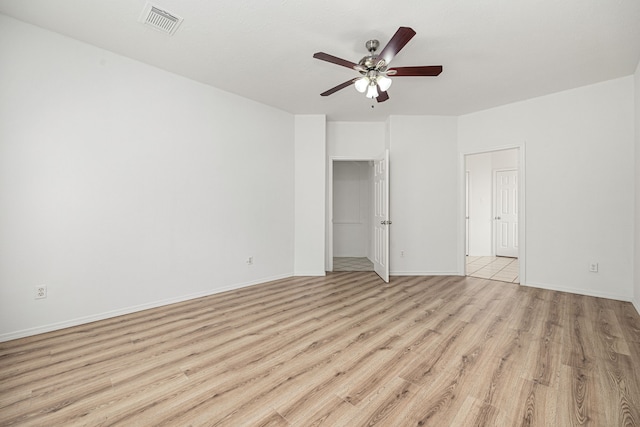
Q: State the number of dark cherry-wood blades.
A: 5